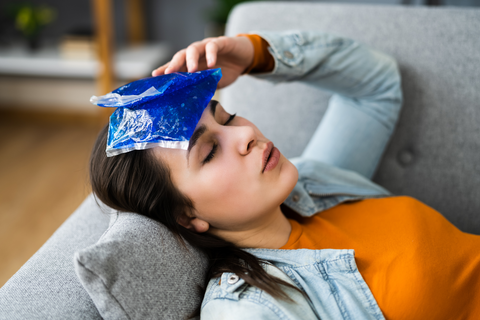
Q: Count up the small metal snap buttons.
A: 3